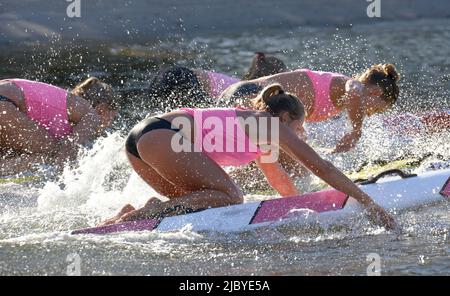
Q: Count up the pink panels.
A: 3